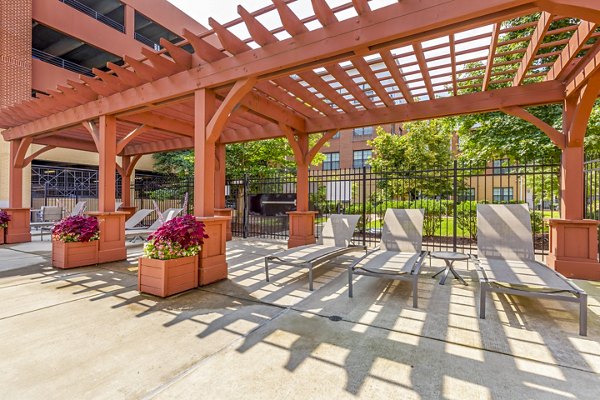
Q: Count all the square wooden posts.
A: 7